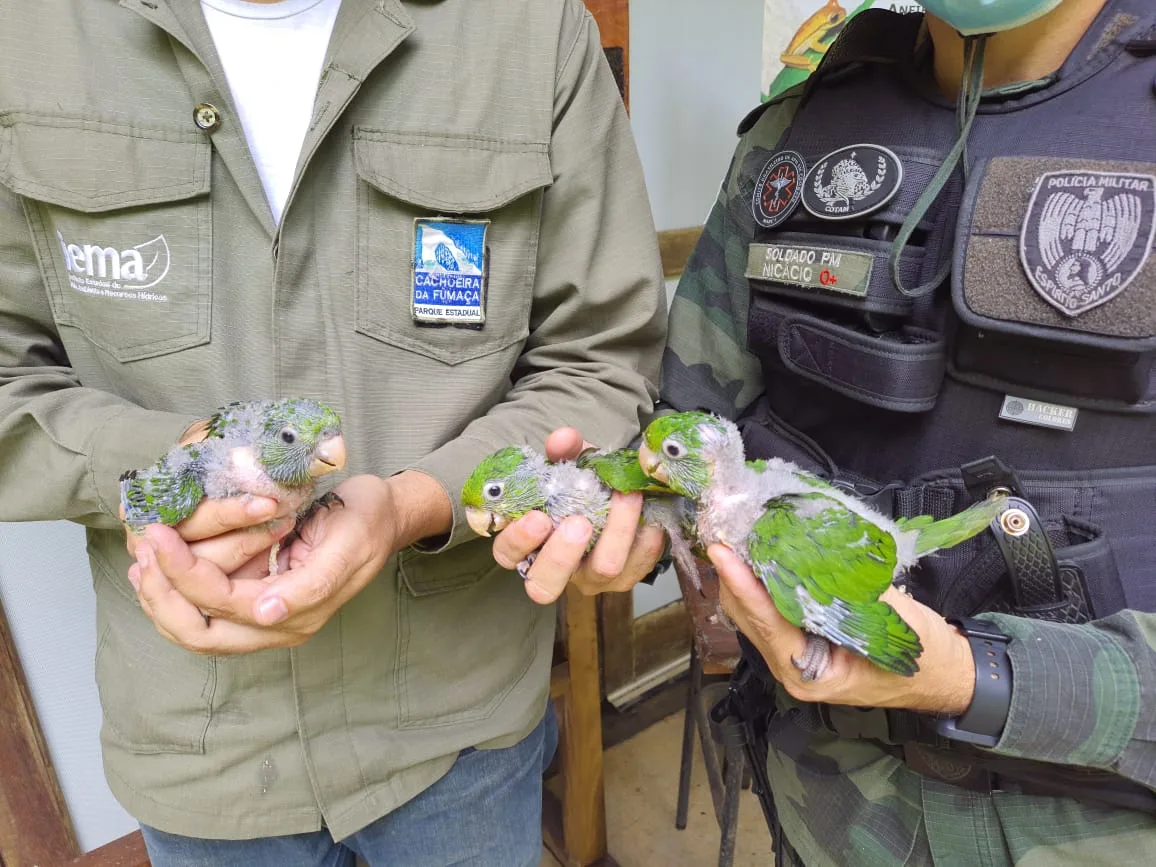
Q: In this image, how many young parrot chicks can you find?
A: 3